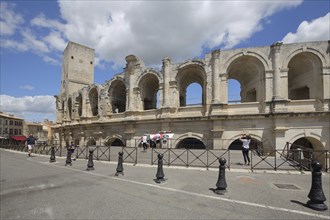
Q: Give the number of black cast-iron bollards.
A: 7